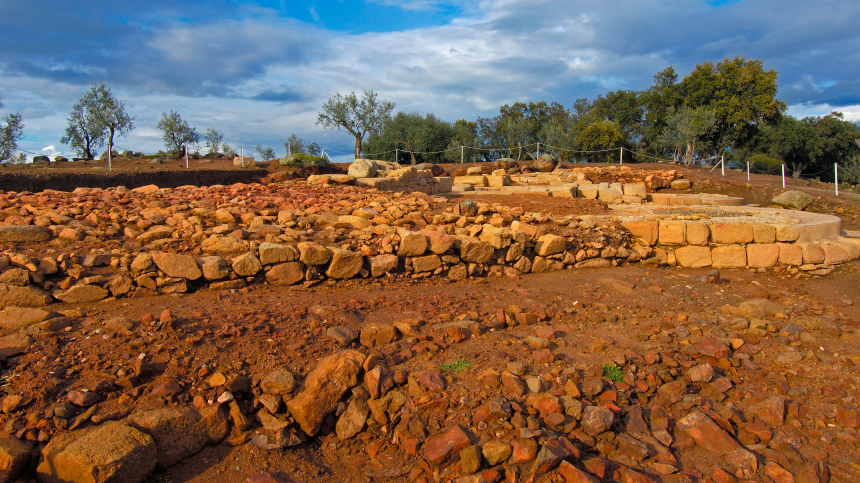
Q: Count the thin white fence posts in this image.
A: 13